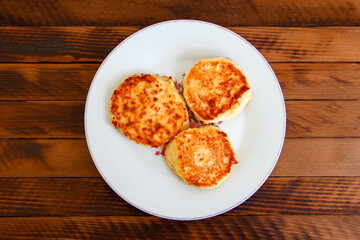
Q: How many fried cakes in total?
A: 3